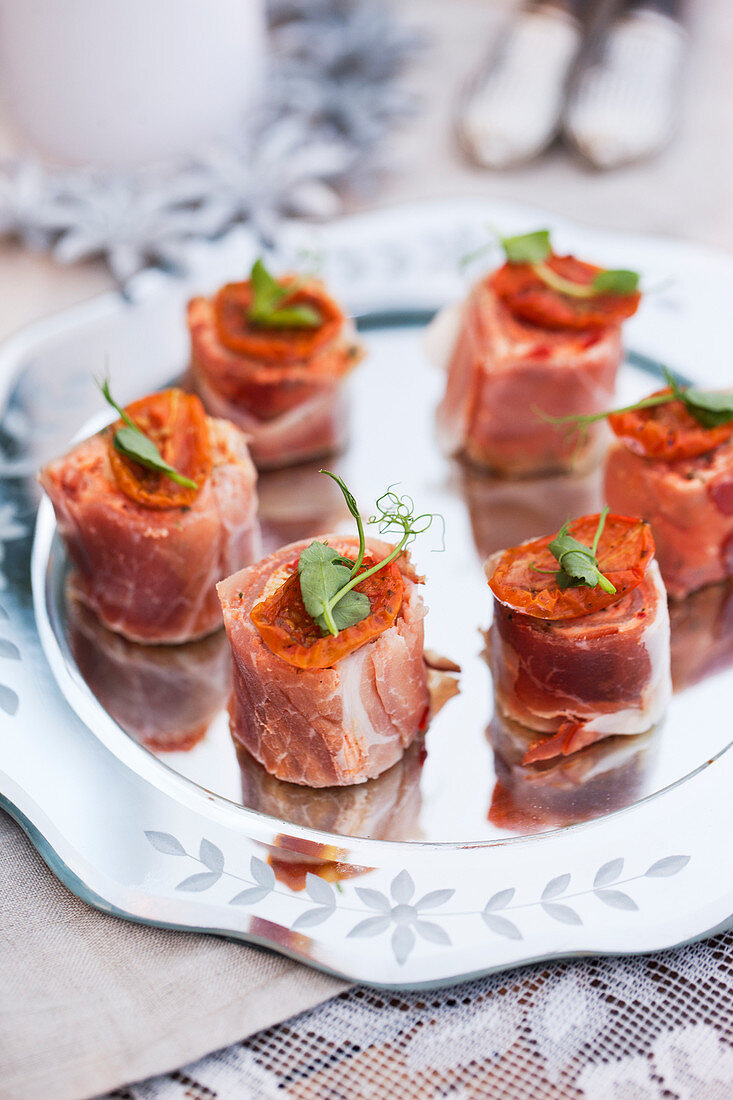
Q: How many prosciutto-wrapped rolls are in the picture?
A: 6